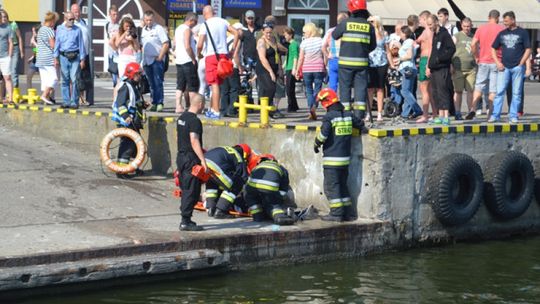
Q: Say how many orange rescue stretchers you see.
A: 1